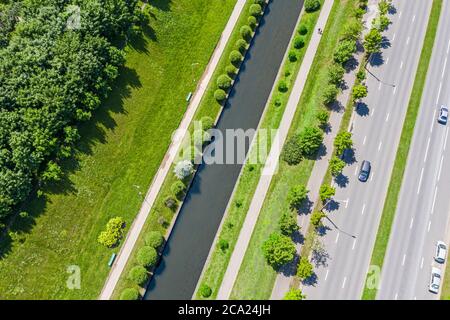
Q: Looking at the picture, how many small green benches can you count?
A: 2